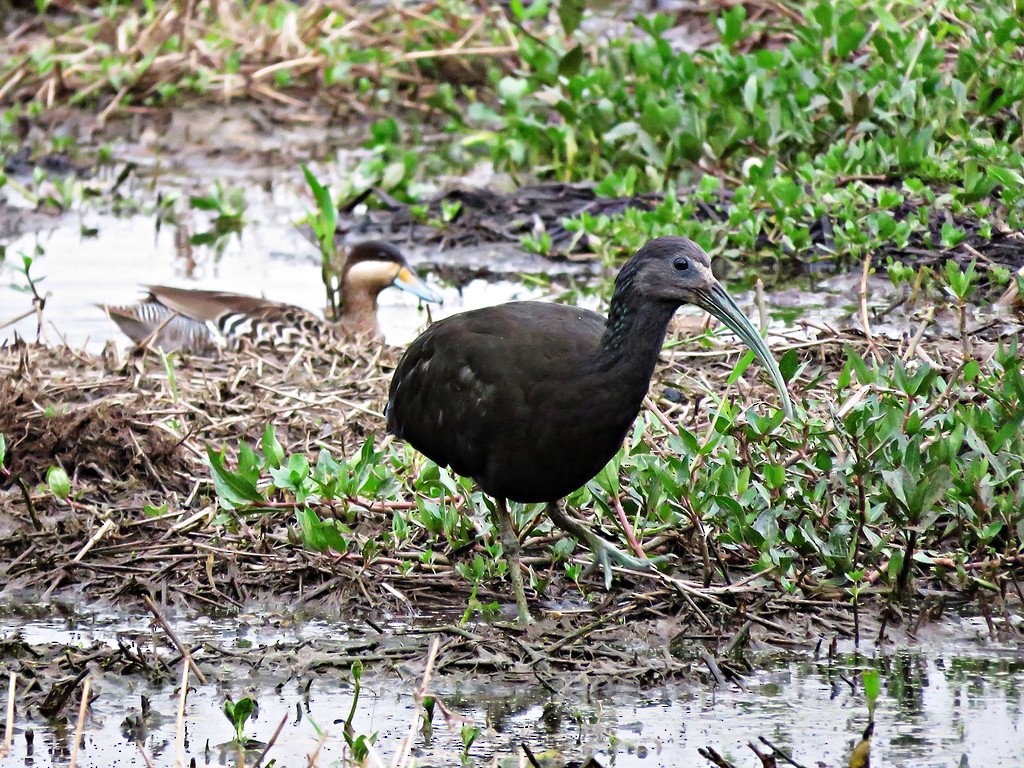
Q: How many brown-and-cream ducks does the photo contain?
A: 1